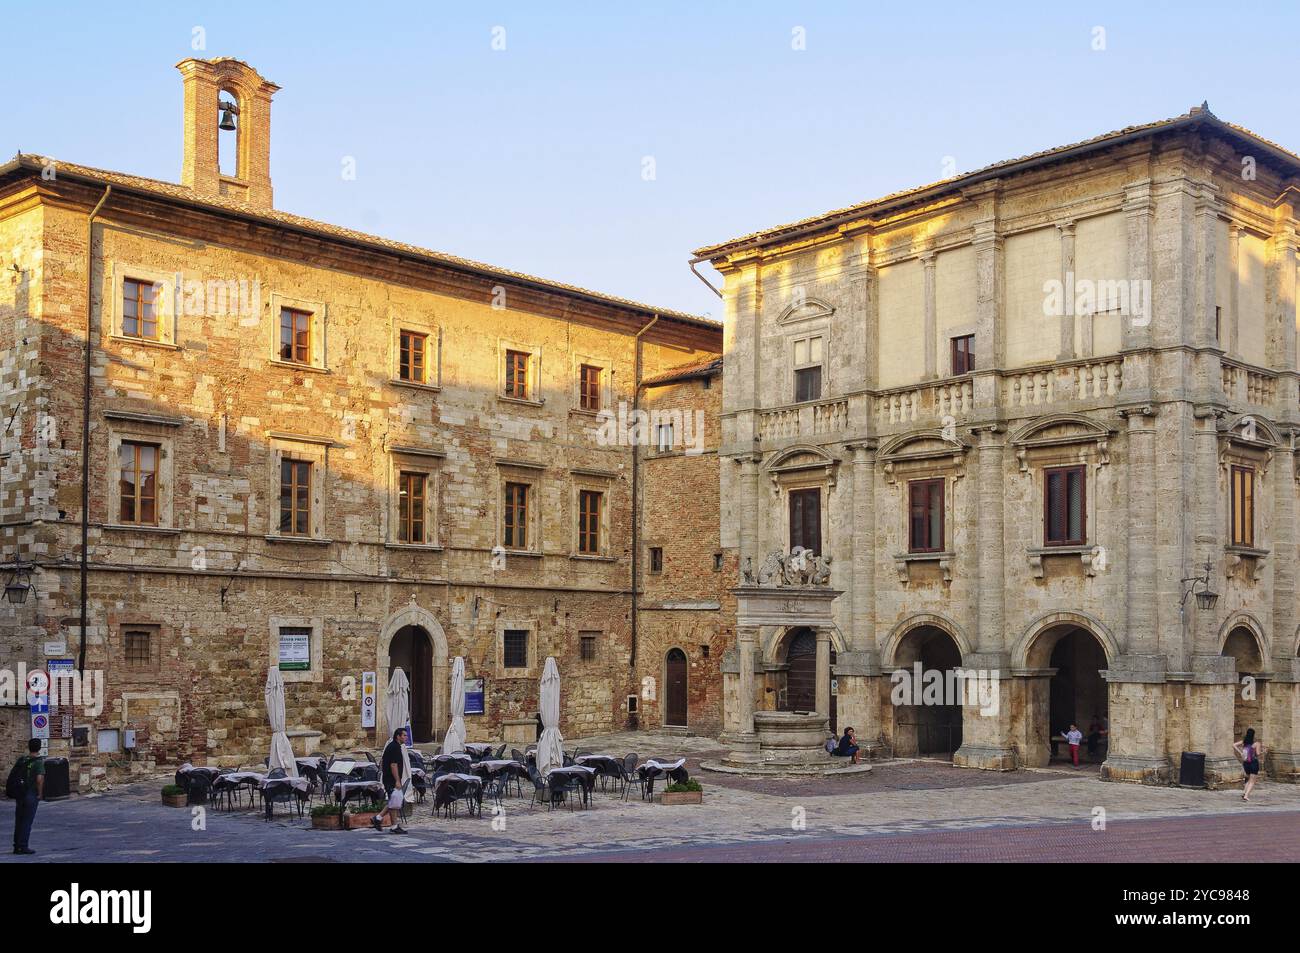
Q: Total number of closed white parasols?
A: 4